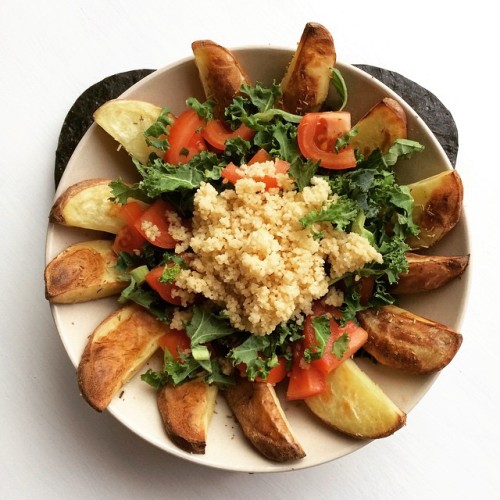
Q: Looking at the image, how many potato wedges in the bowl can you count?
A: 13